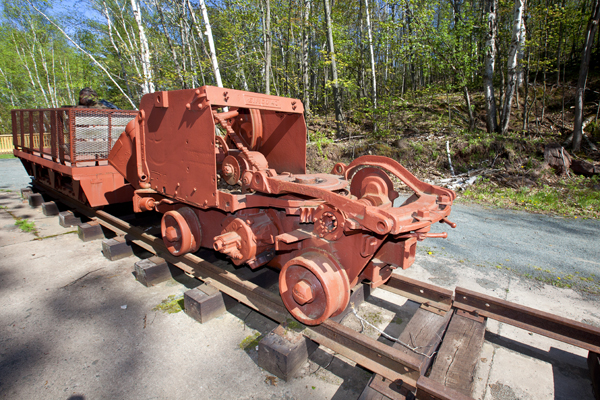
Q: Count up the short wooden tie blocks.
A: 9